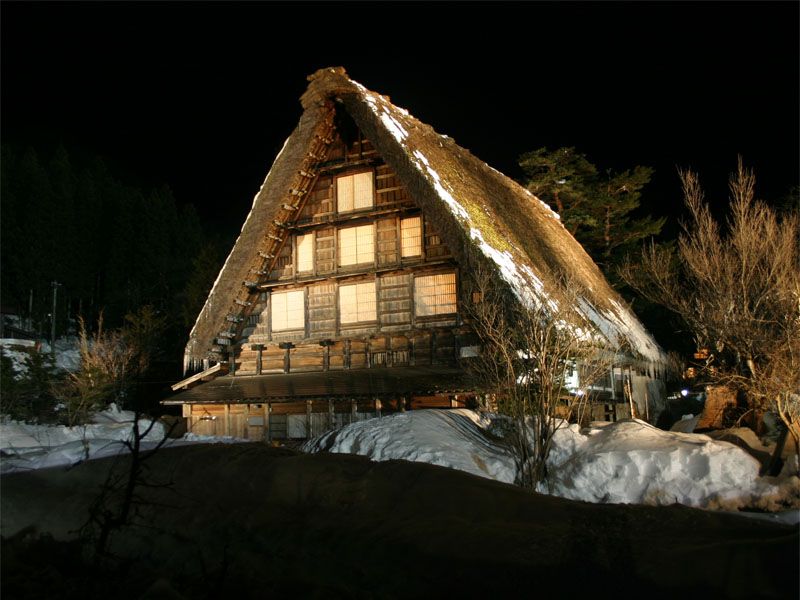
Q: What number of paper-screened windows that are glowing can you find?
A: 7